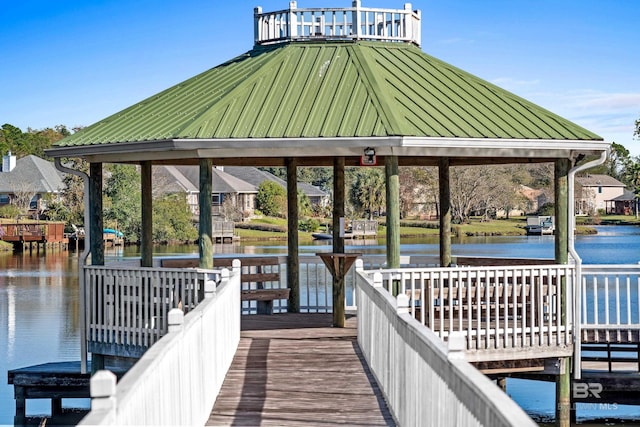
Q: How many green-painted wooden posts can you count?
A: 8